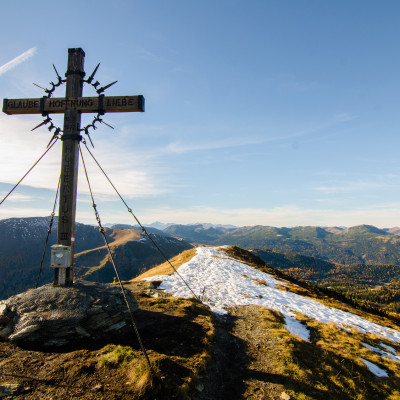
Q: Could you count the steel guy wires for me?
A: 4